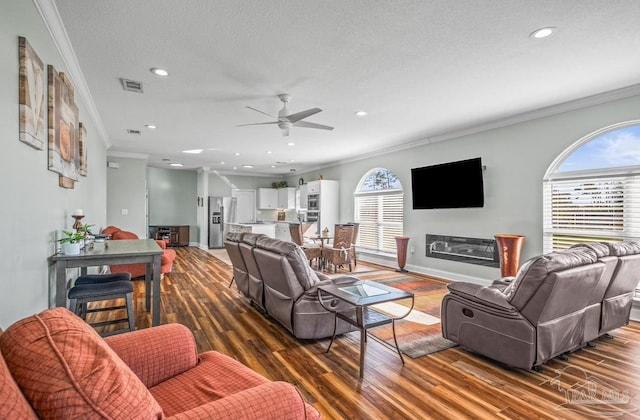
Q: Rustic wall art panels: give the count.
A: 3